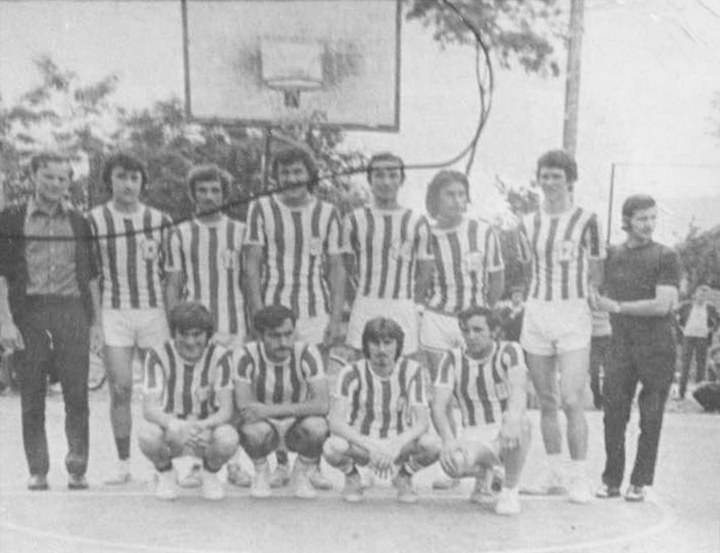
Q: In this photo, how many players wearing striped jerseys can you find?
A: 10